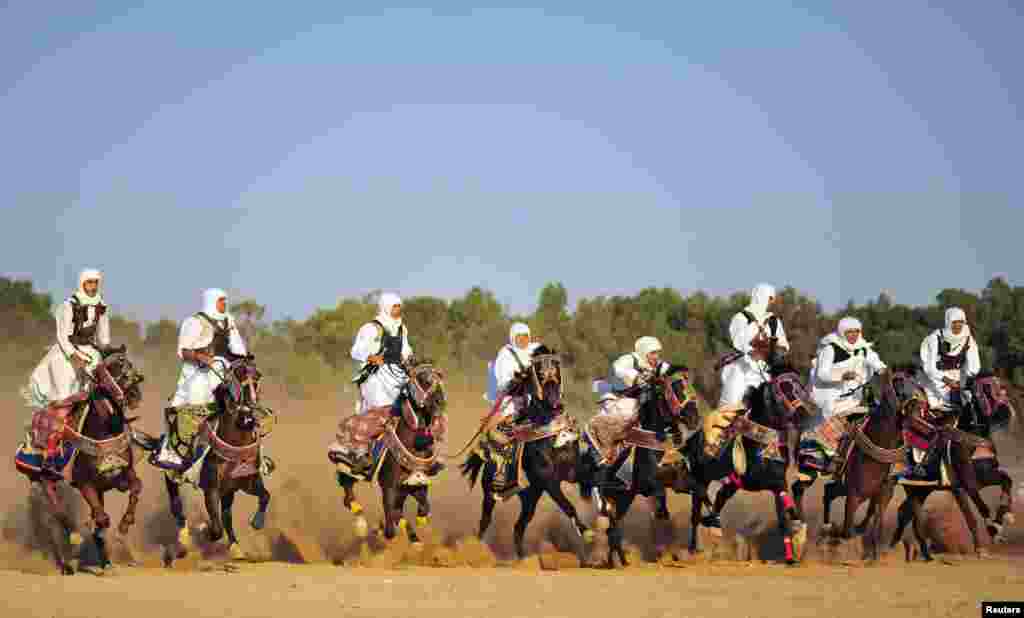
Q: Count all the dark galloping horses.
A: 8